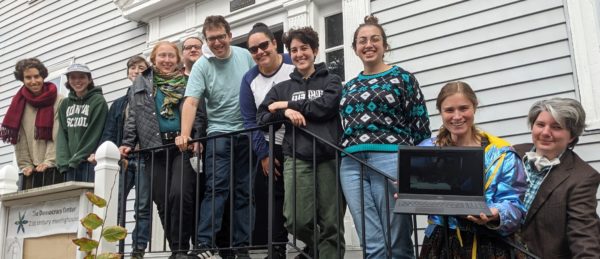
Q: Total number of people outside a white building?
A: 11